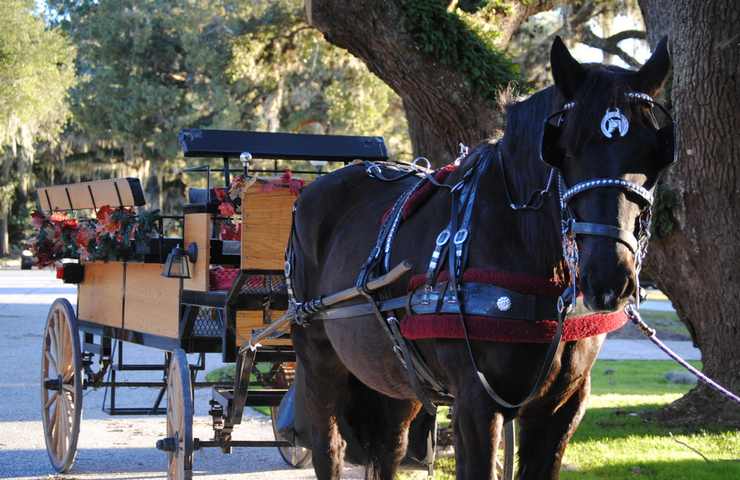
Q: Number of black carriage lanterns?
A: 1